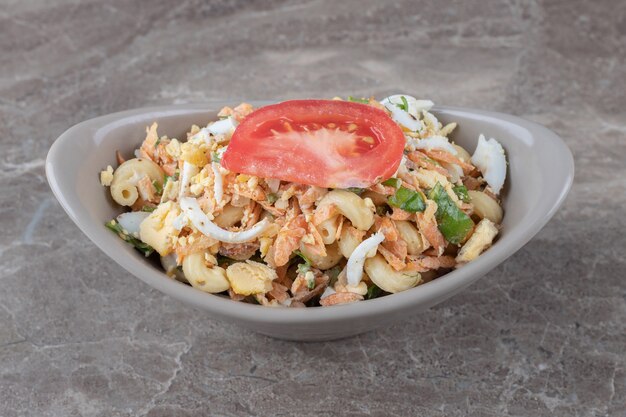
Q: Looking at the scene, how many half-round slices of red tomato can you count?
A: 1